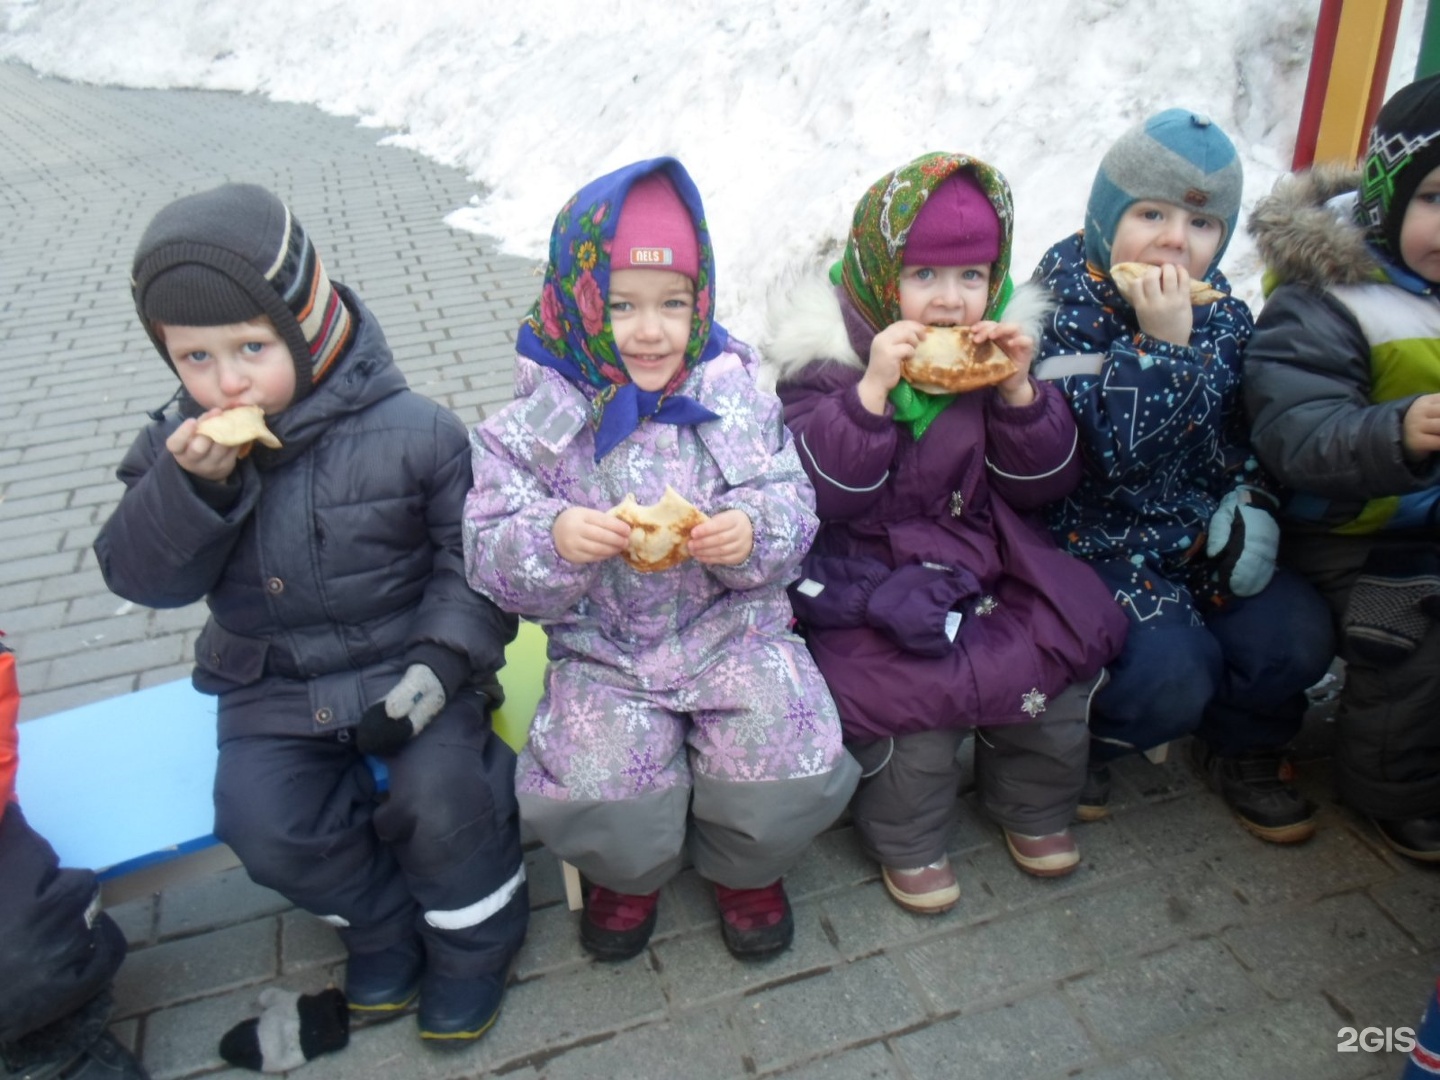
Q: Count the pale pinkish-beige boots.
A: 2